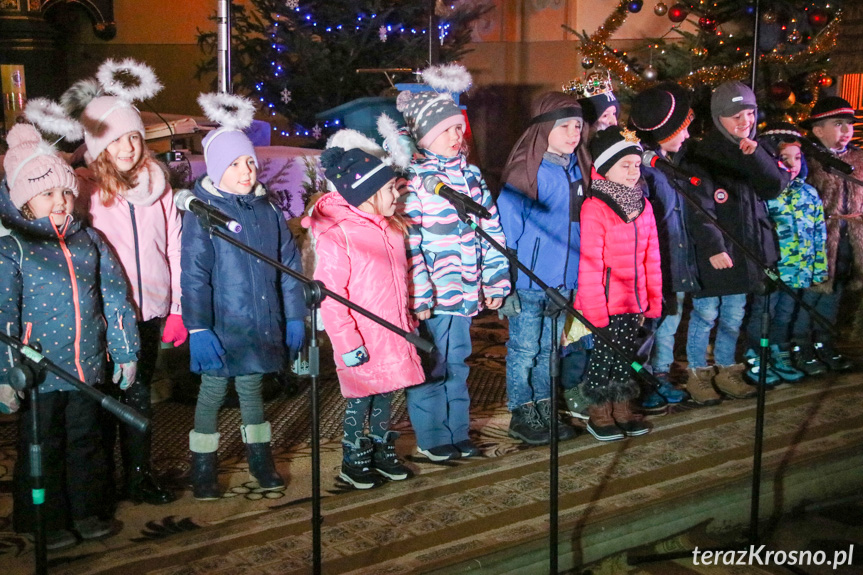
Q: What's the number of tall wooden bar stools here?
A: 0